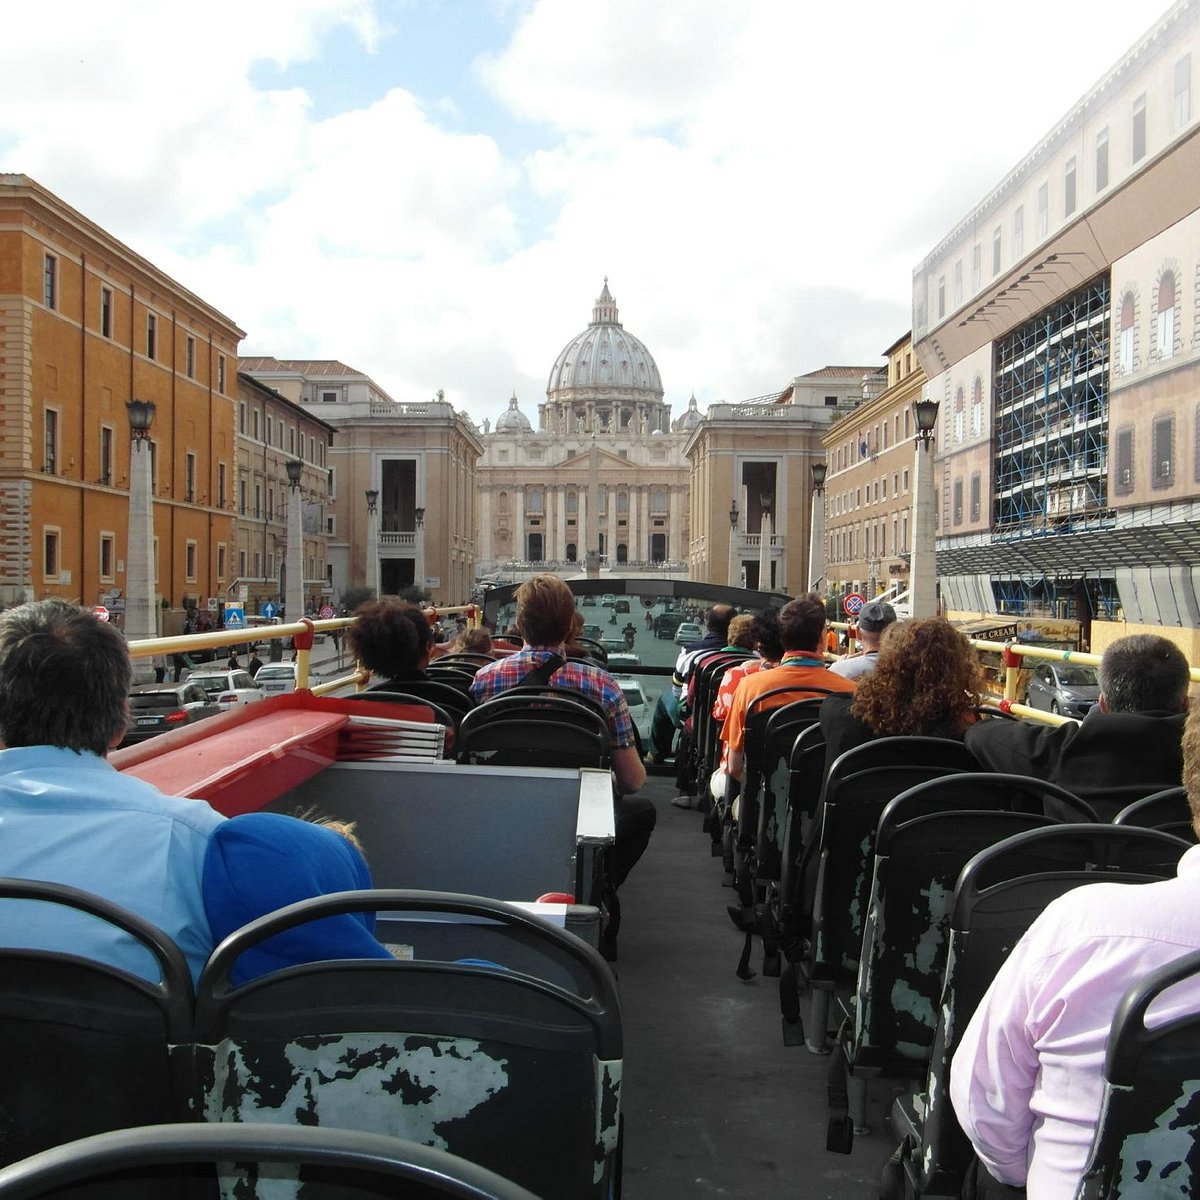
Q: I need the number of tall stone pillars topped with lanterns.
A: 8